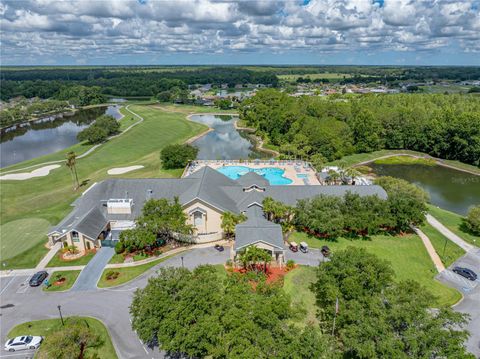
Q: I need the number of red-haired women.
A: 0